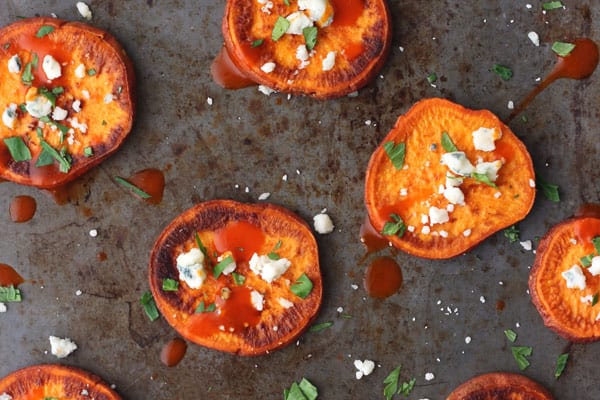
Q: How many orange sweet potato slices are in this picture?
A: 7